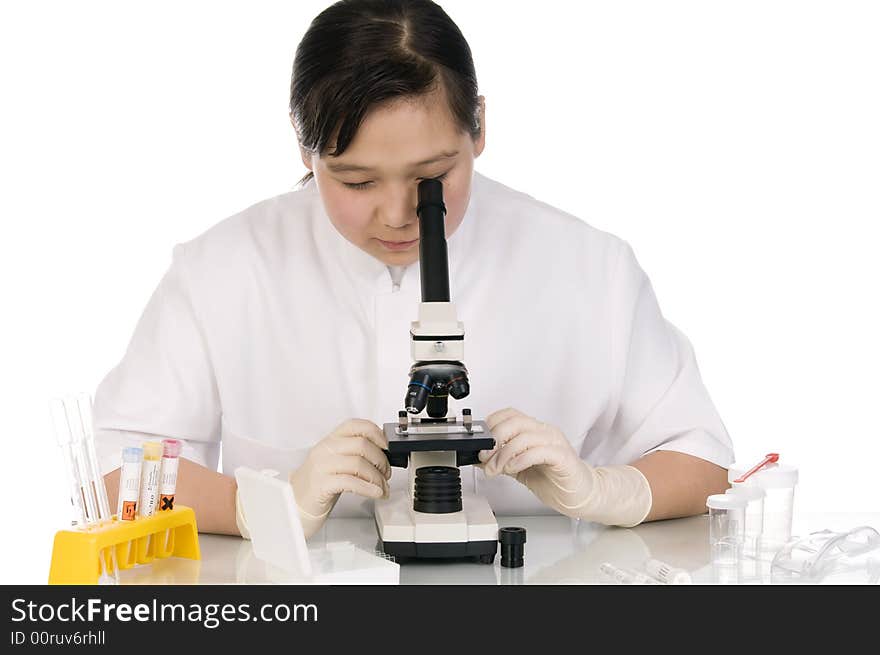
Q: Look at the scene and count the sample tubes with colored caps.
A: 3